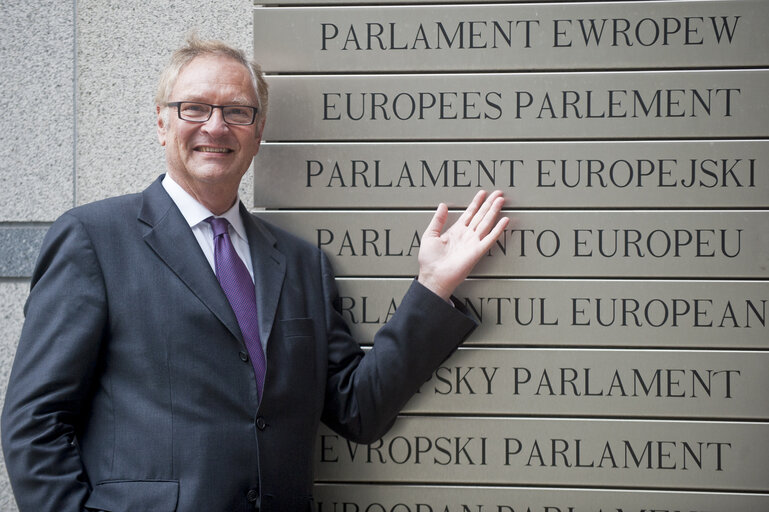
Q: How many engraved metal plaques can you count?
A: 8